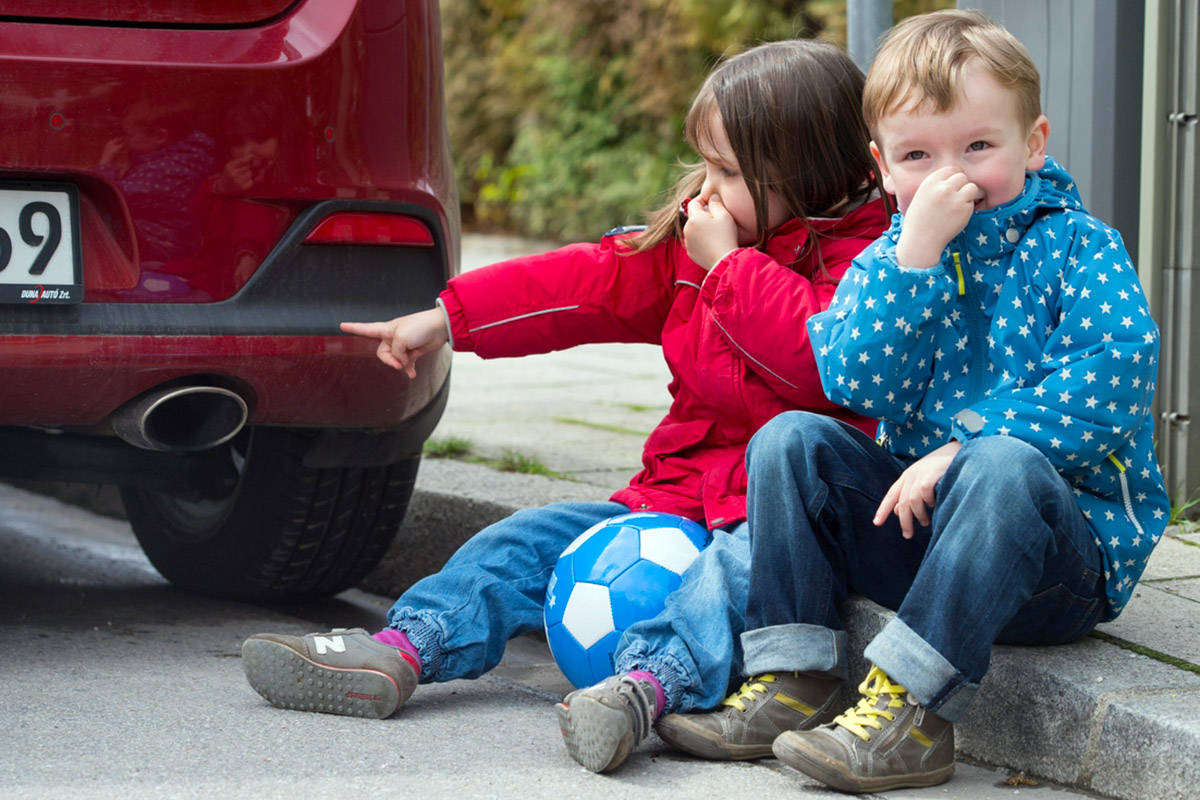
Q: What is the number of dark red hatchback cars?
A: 1